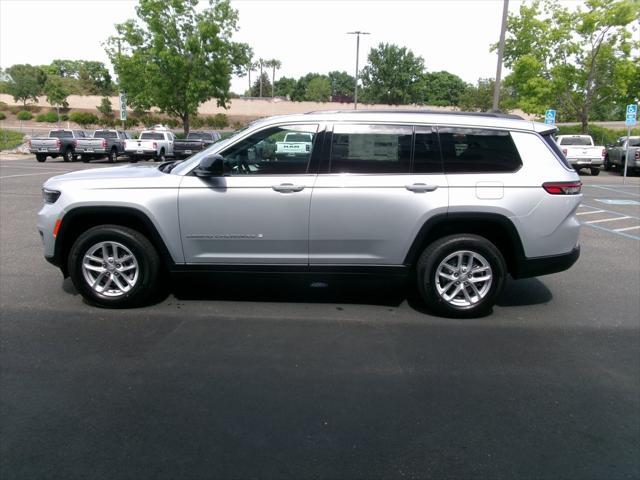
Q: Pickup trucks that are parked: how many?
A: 7